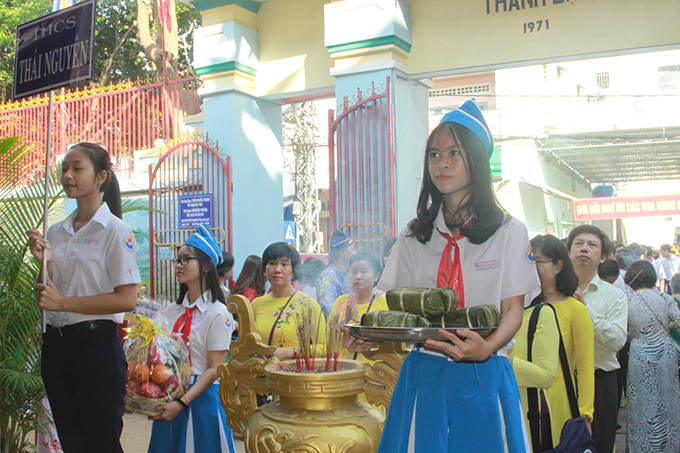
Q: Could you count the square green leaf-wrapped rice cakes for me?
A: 3